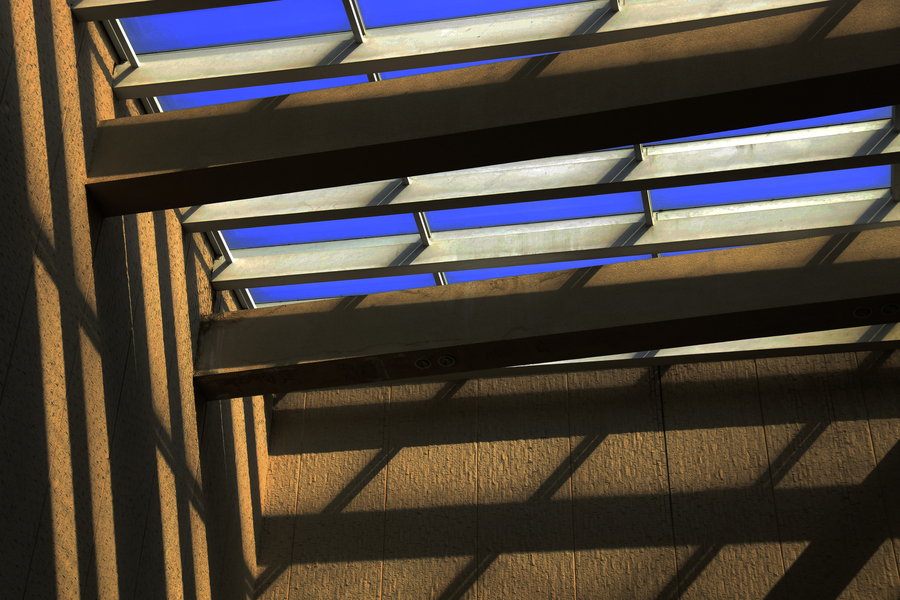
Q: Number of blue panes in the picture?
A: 11